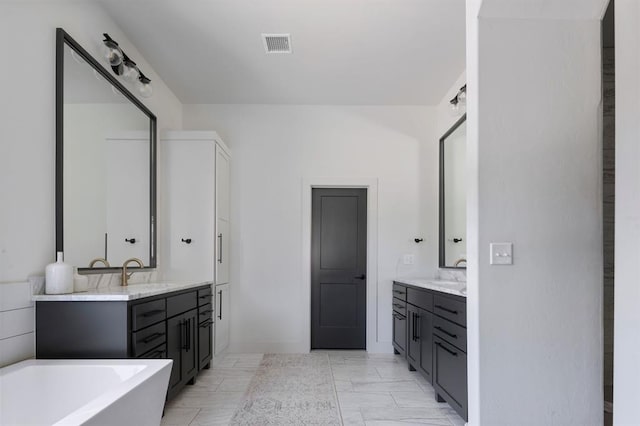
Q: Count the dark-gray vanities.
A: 2